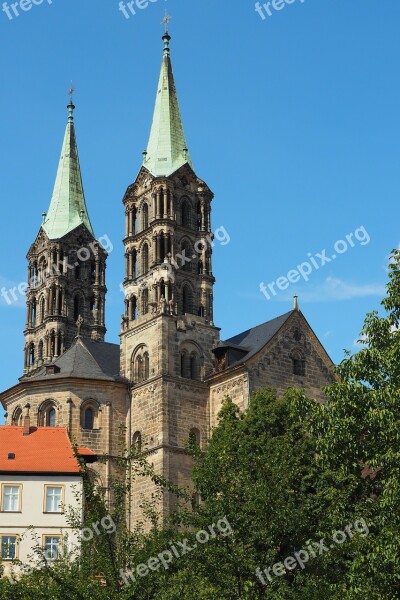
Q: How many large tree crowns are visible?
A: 2